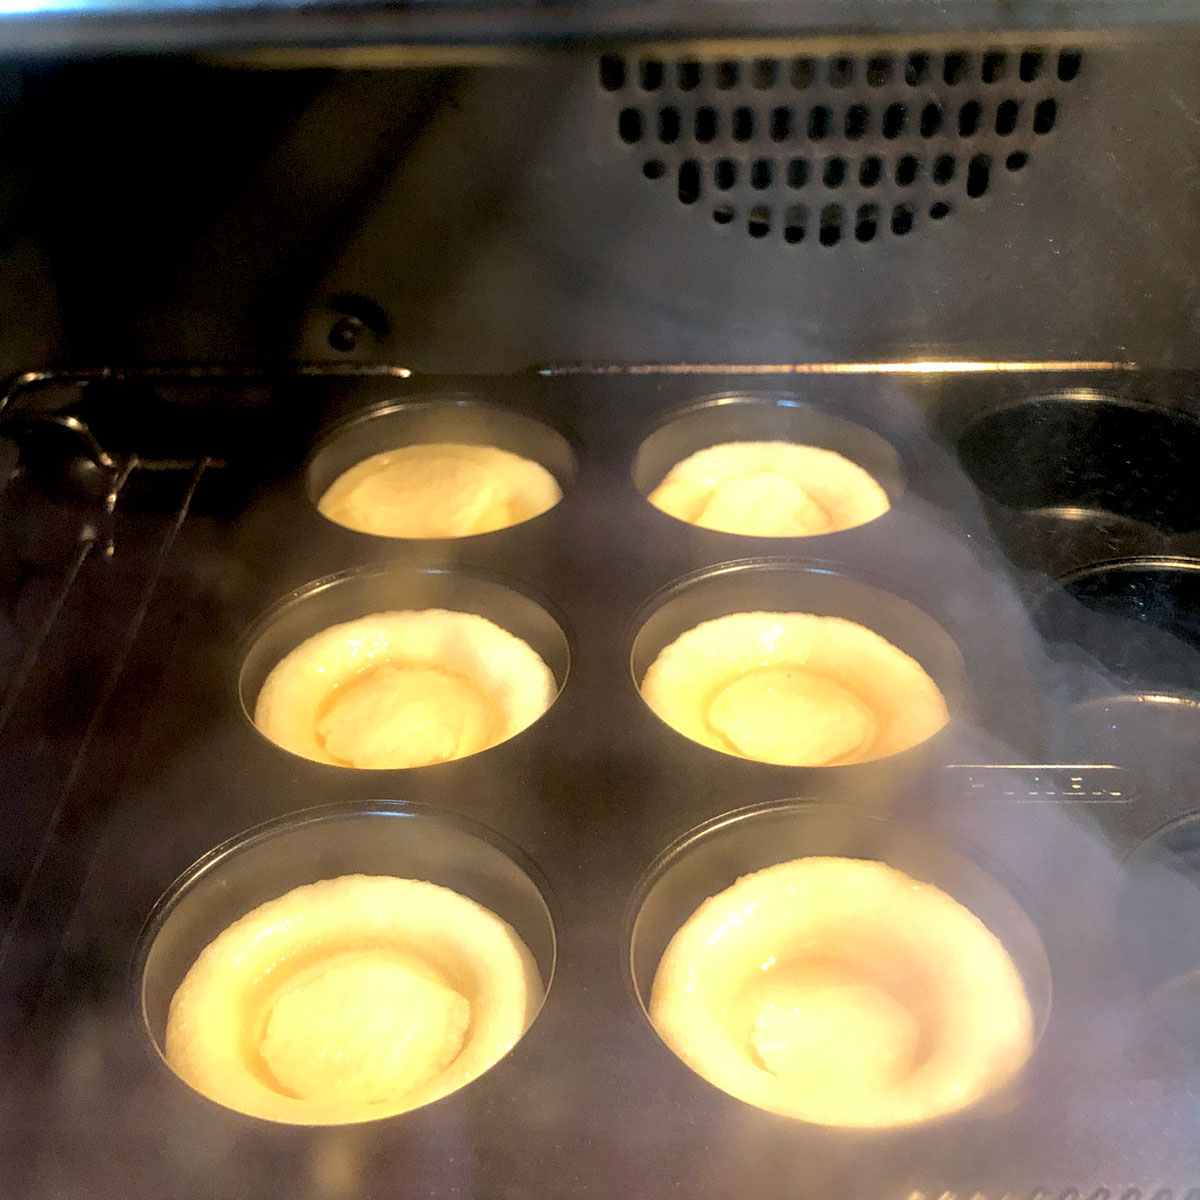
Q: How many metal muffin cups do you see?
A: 9